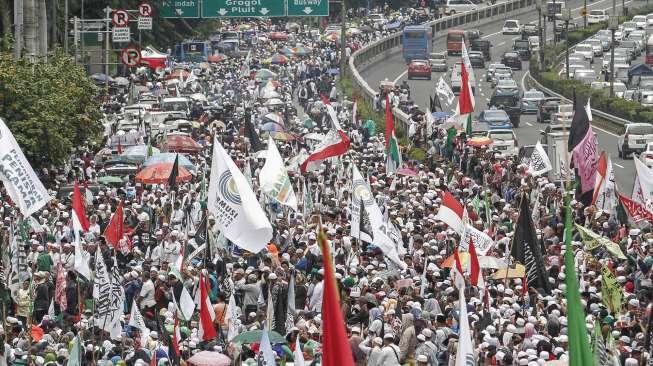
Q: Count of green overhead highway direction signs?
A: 3